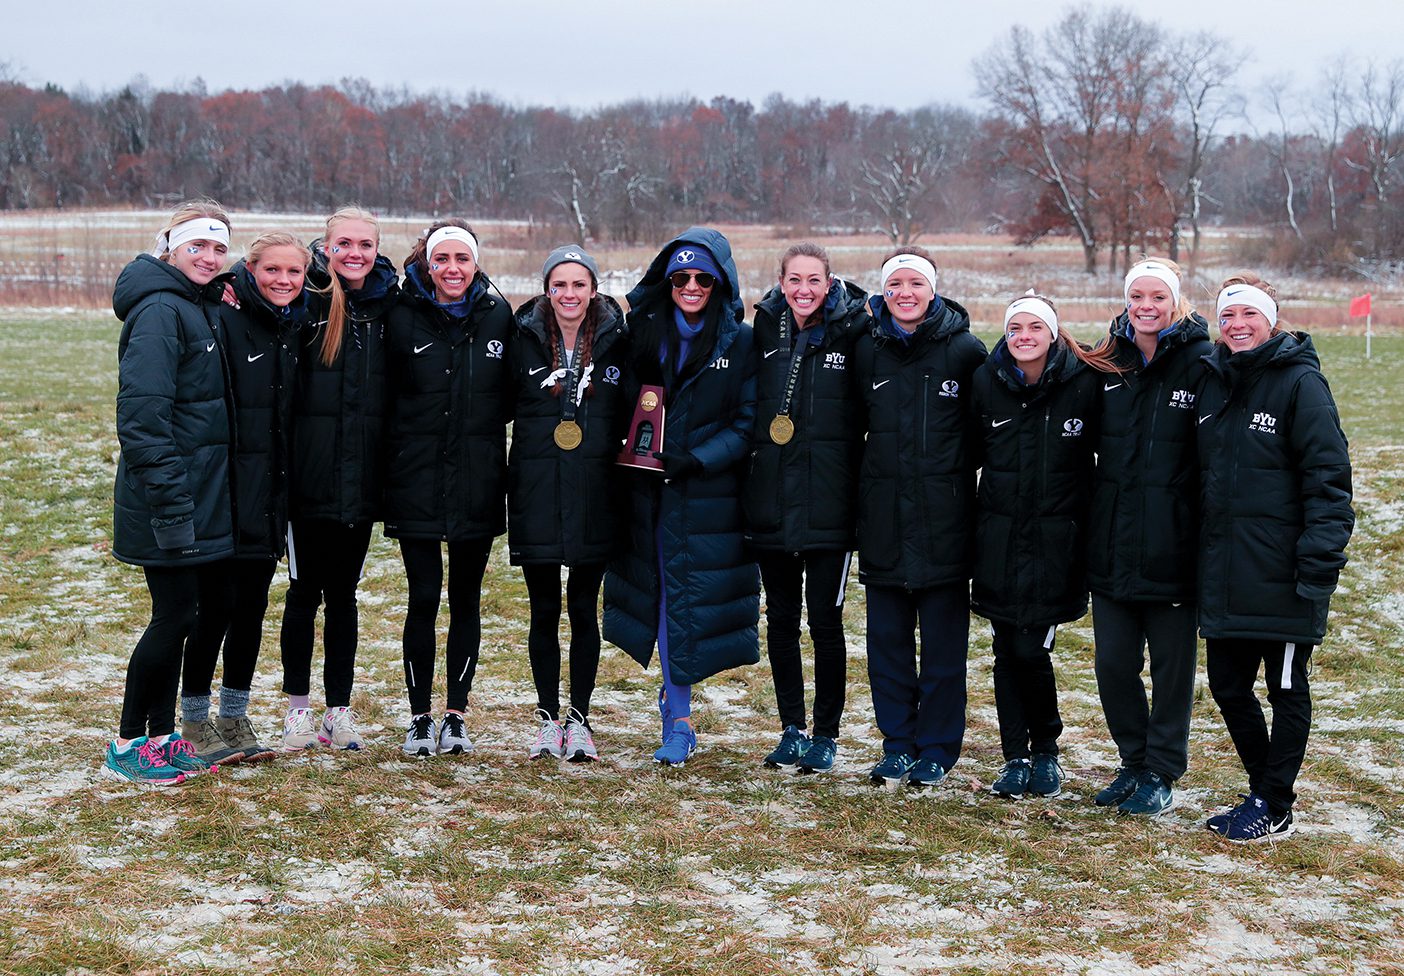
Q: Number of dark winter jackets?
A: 11